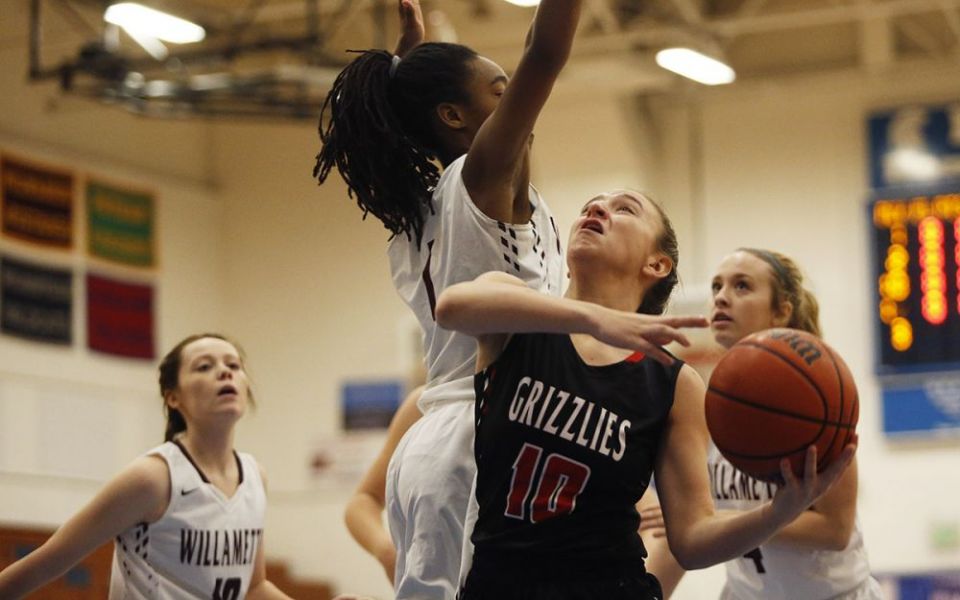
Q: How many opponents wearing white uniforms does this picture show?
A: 3